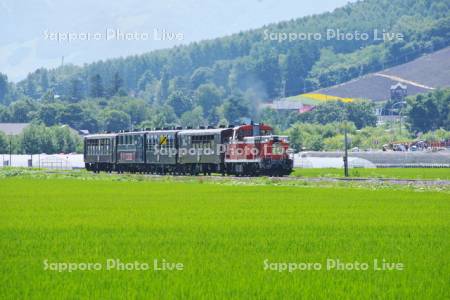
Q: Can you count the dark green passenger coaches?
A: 4